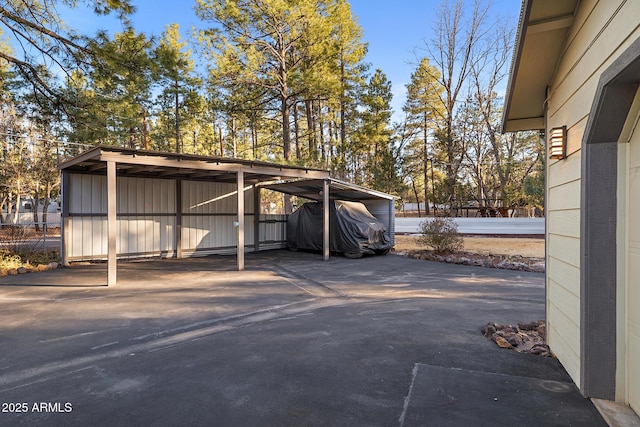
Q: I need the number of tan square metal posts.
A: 3